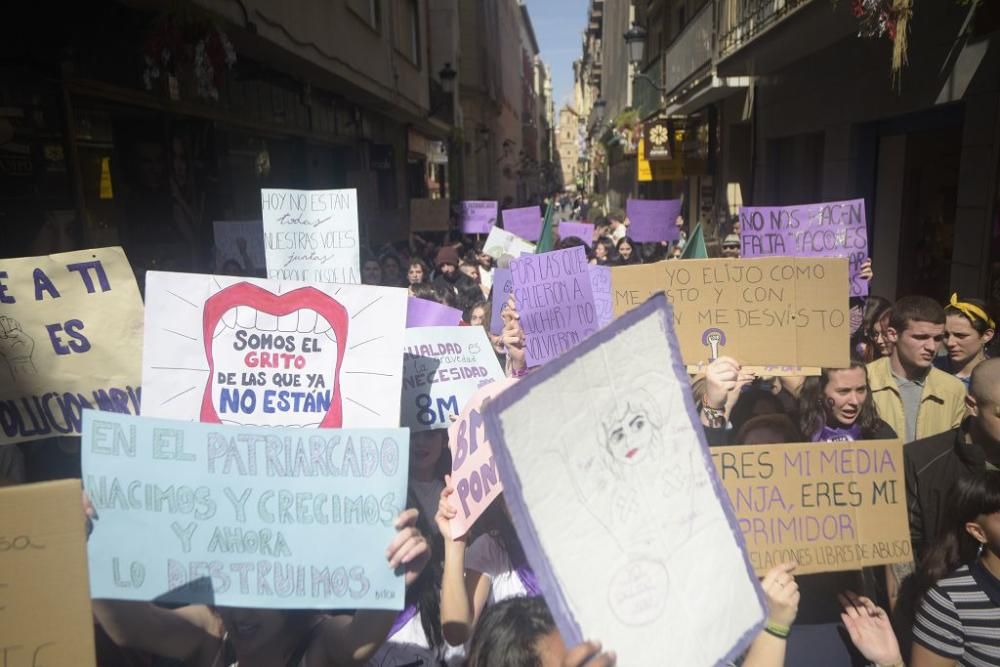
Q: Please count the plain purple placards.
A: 4